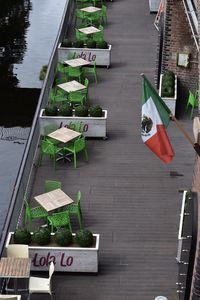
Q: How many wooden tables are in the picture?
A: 7